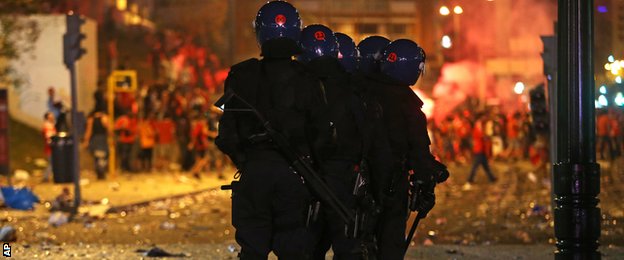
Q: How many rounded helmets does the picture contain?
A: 5